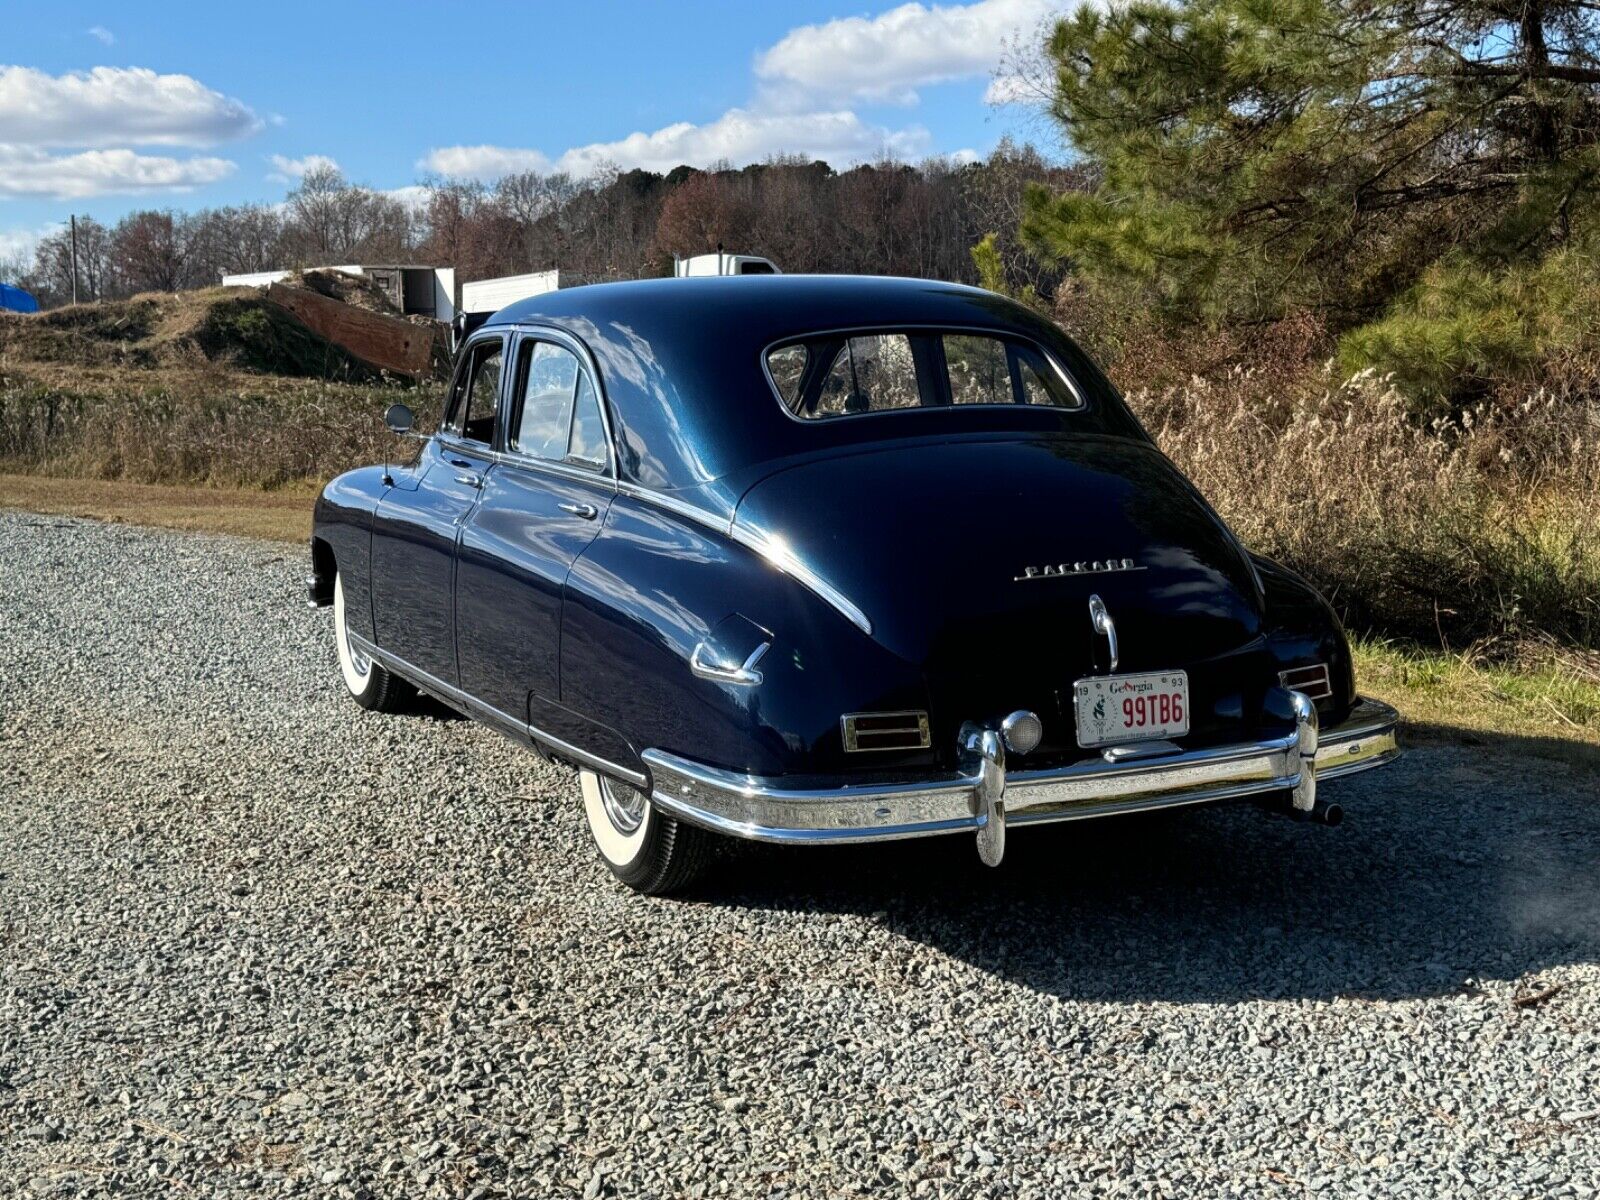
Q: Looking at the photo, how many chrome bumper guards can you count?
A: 2